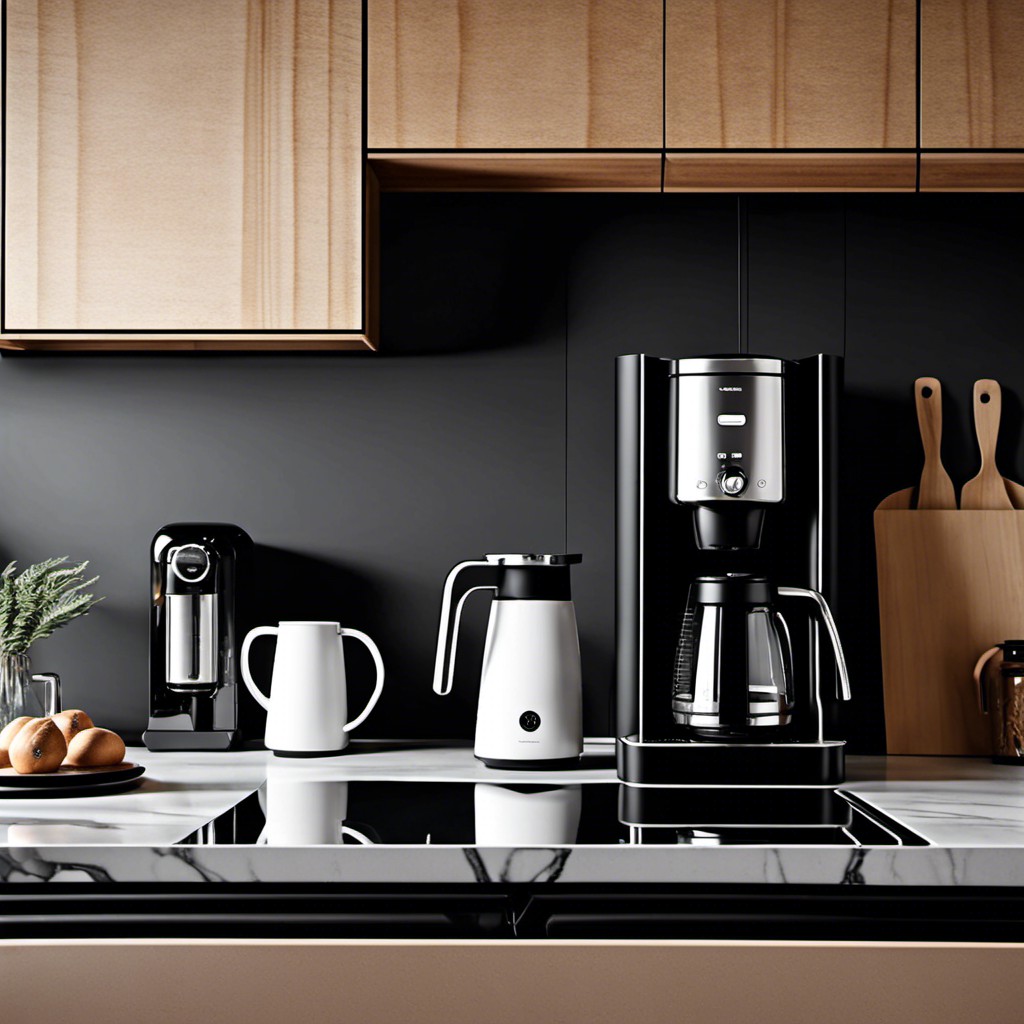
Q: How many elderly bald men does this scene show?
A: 0